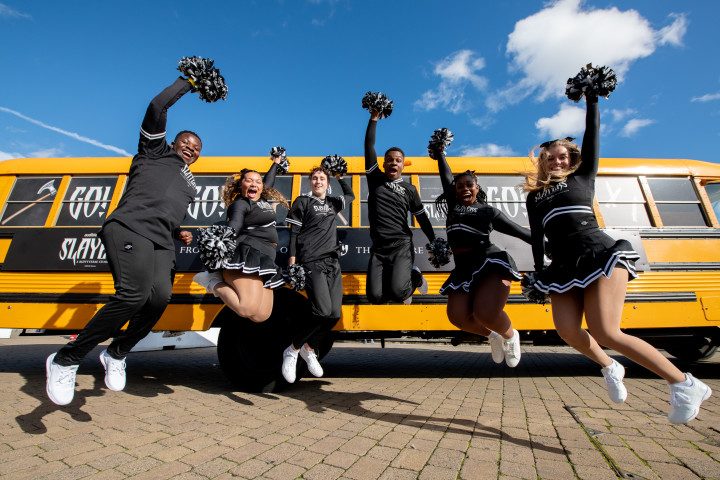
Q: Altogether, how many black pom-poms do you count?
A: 10